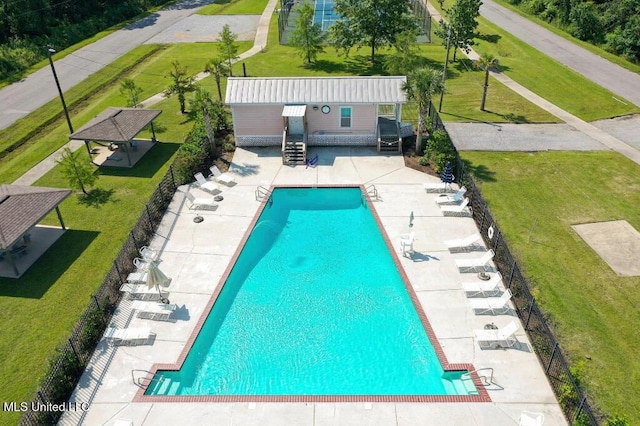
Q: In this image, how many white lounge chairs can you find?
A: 15